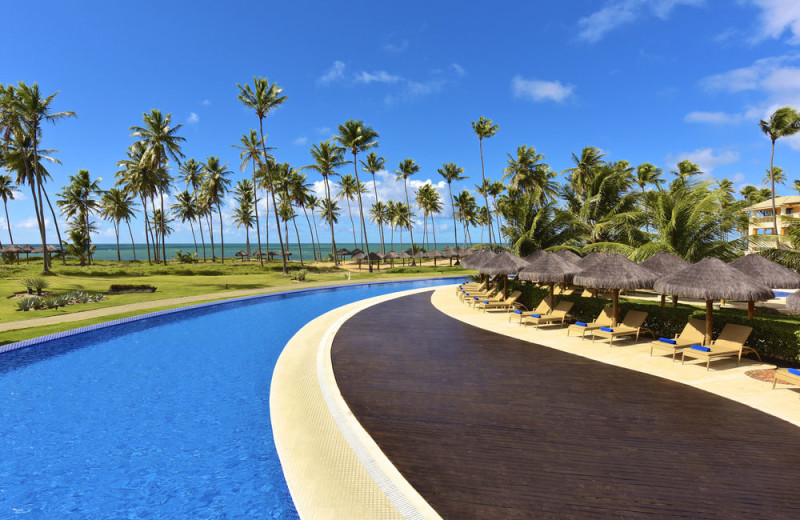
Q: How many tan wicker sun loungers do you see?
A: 15